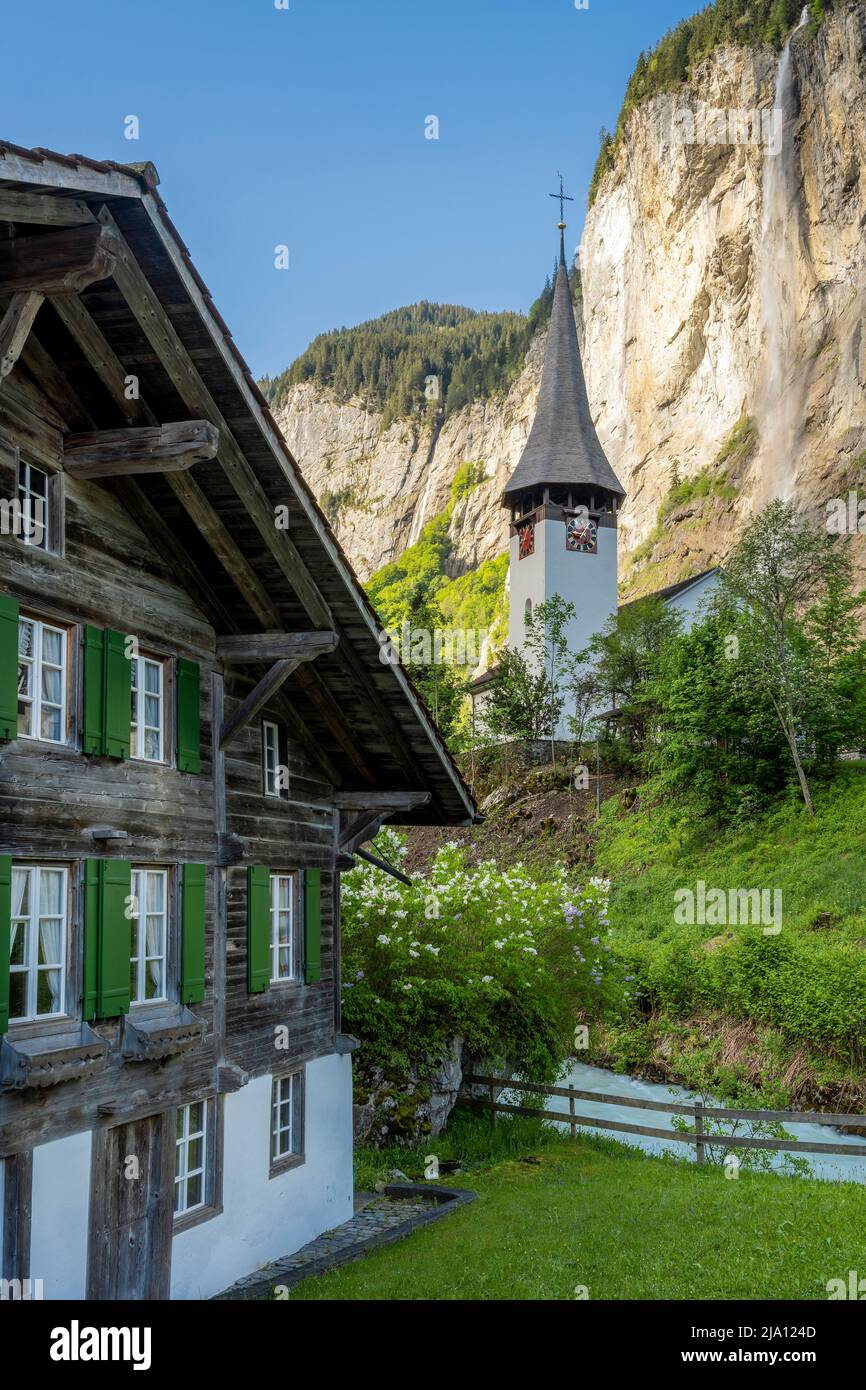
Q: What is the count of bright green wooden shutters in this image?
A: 10